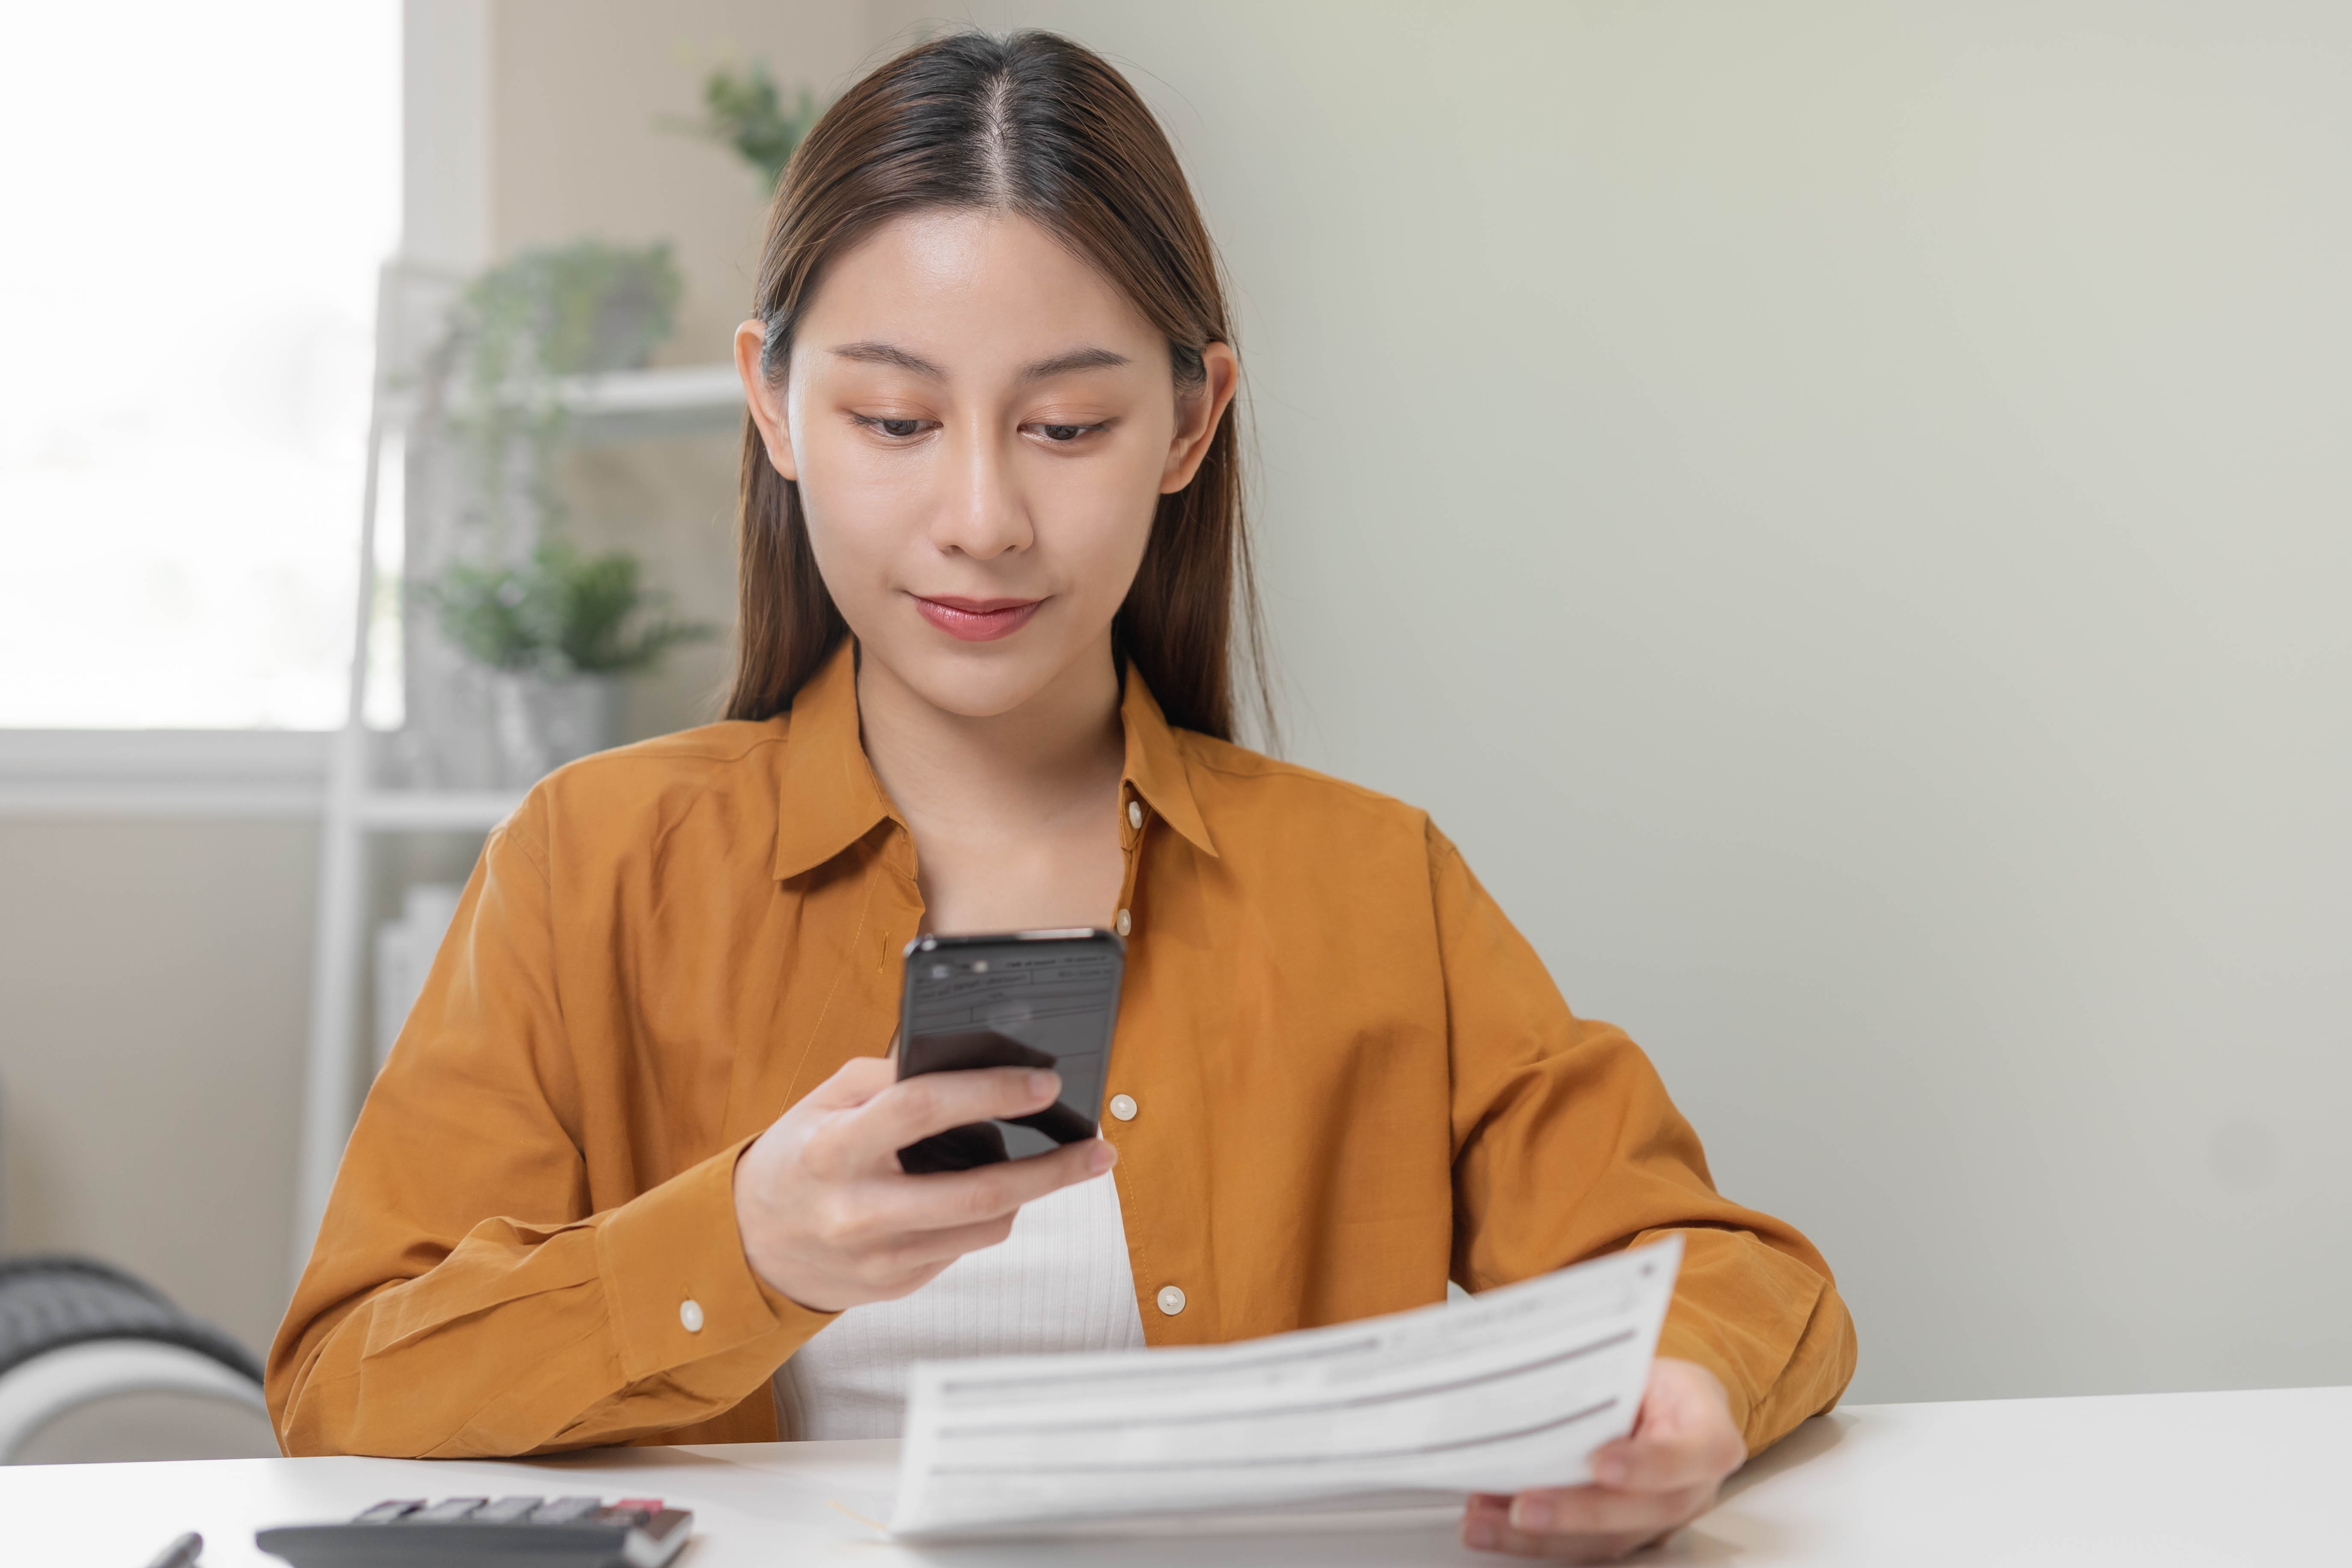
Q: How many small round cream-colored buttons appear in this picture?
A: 5